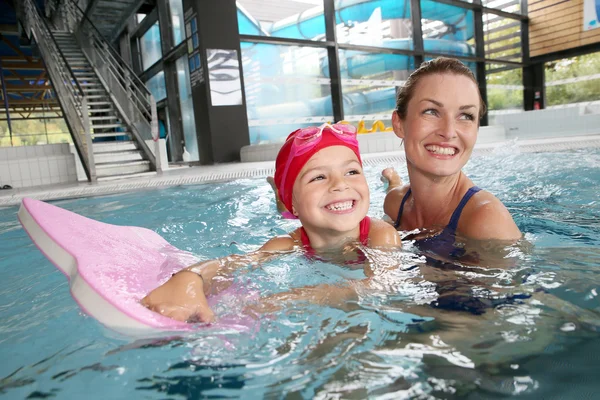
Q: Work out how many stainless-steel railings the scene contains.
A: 2